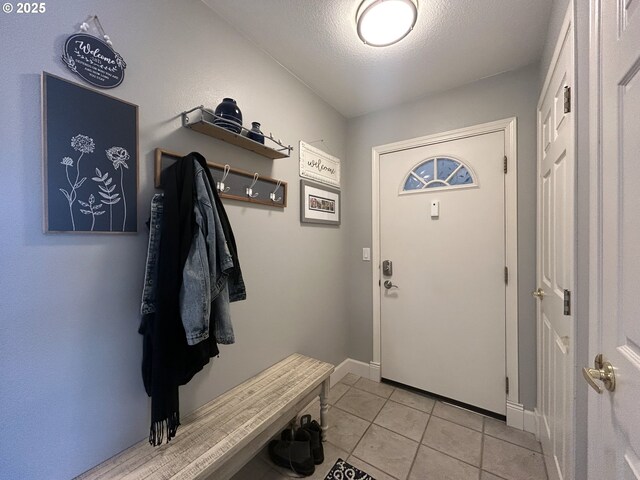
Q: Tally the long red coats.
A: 0